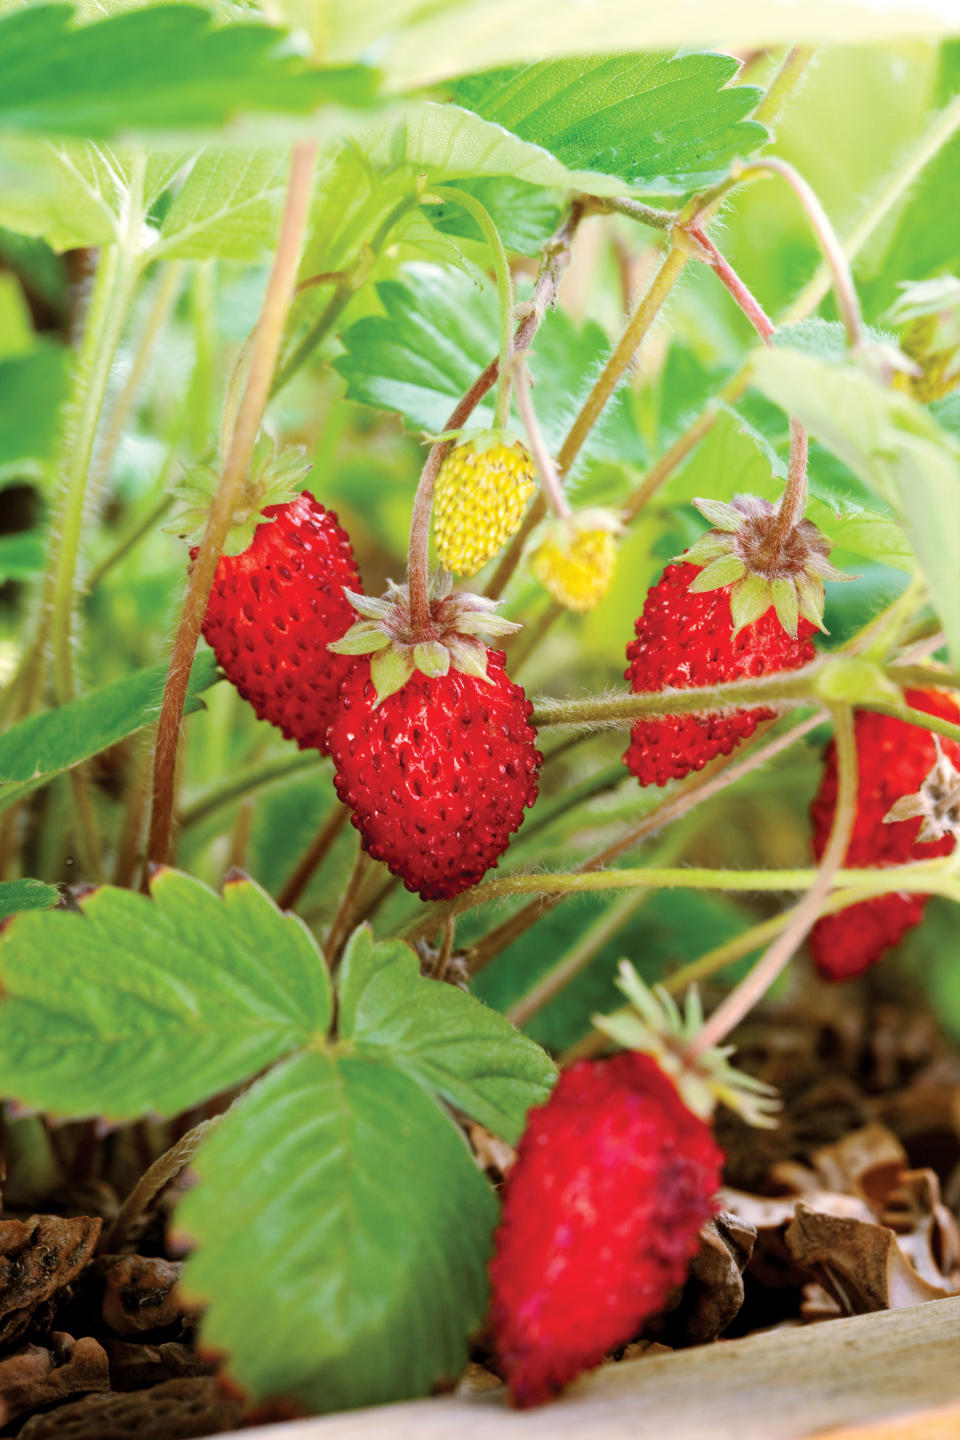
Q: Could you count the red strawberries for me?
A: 5